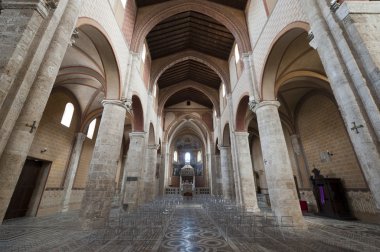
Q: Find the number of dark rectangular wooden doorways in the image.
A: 1